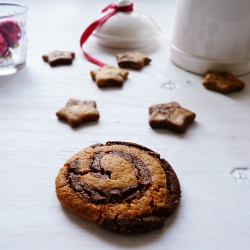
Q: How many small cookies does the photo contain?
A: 6